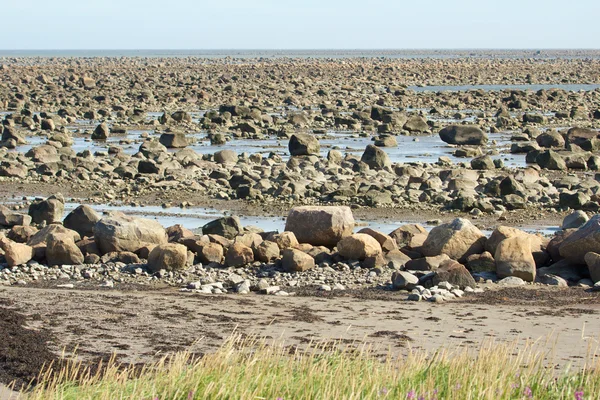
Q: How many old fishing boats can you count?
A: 0